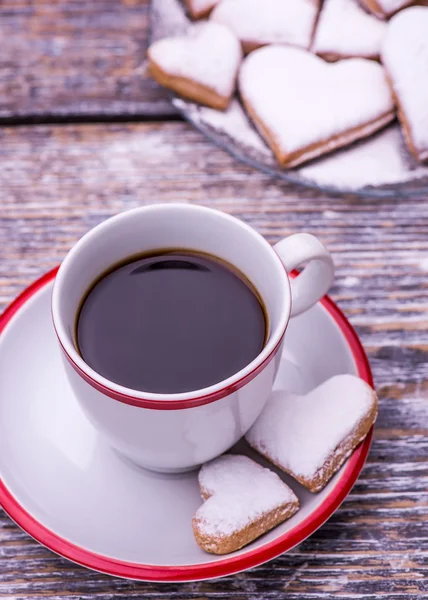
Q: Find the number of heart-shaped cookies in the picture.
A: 9